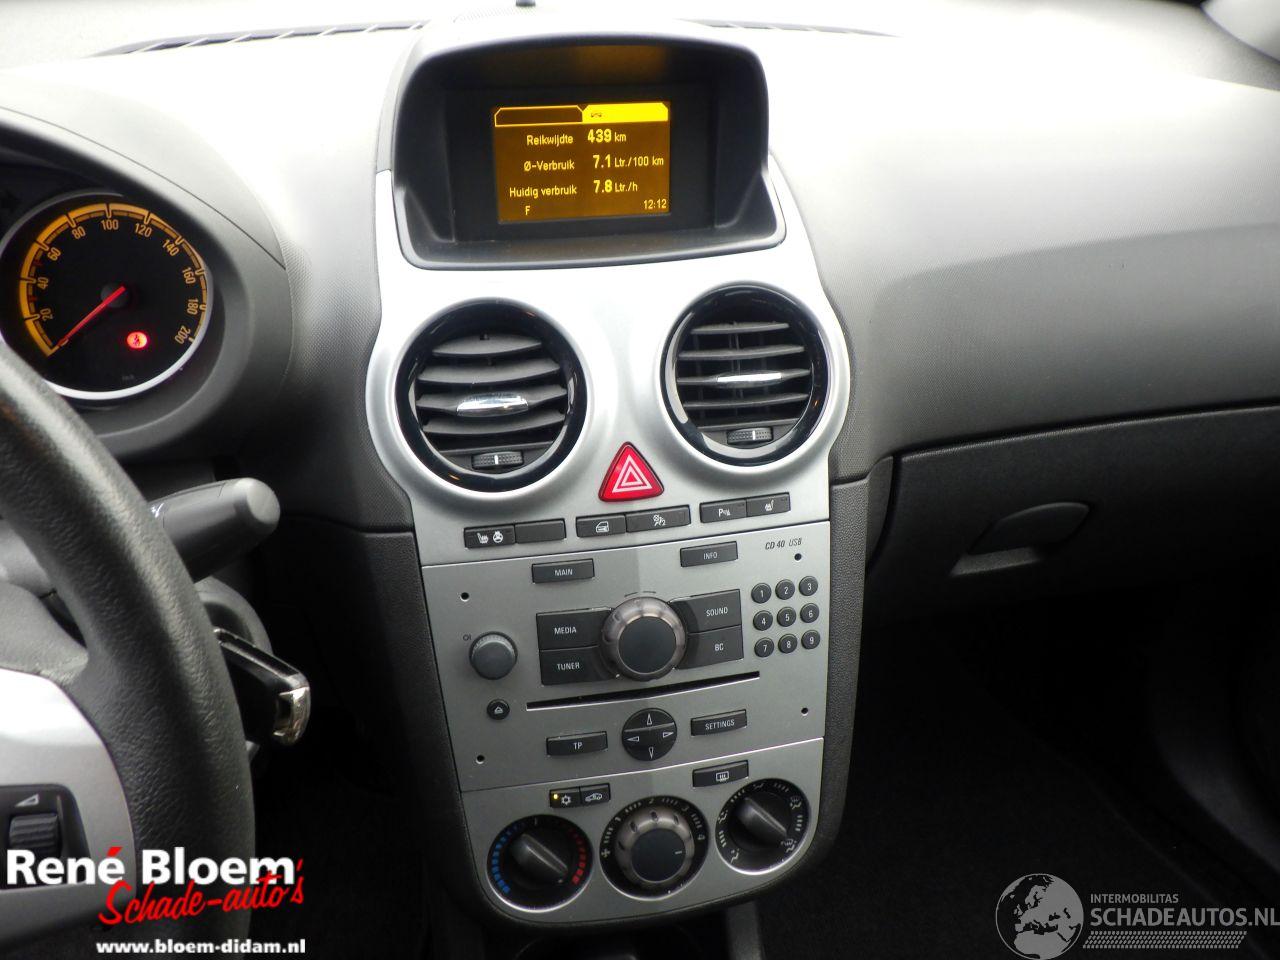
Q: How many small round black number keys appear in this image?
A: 9